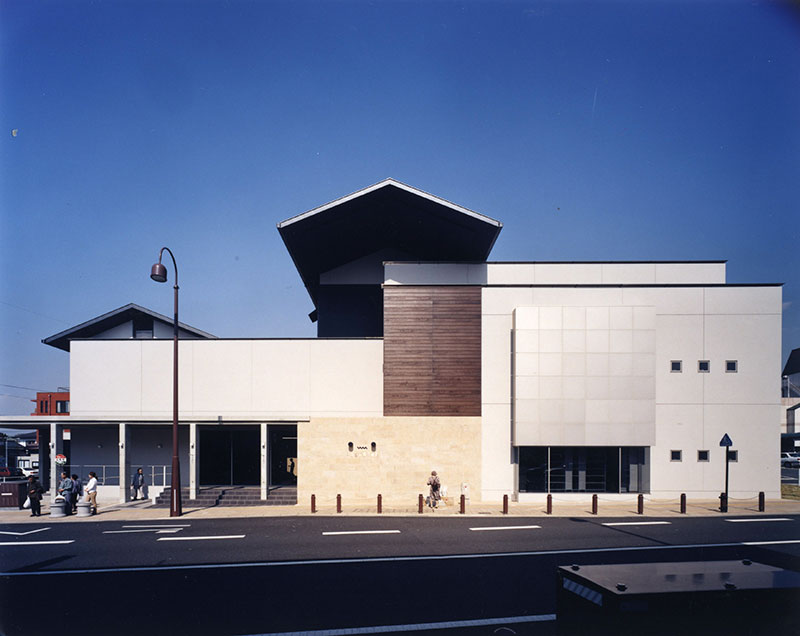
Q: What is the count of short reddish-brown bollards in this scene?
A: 12